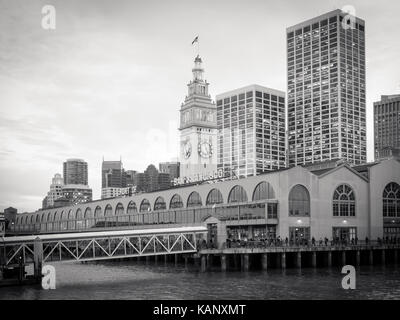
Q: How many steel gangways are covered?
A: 1